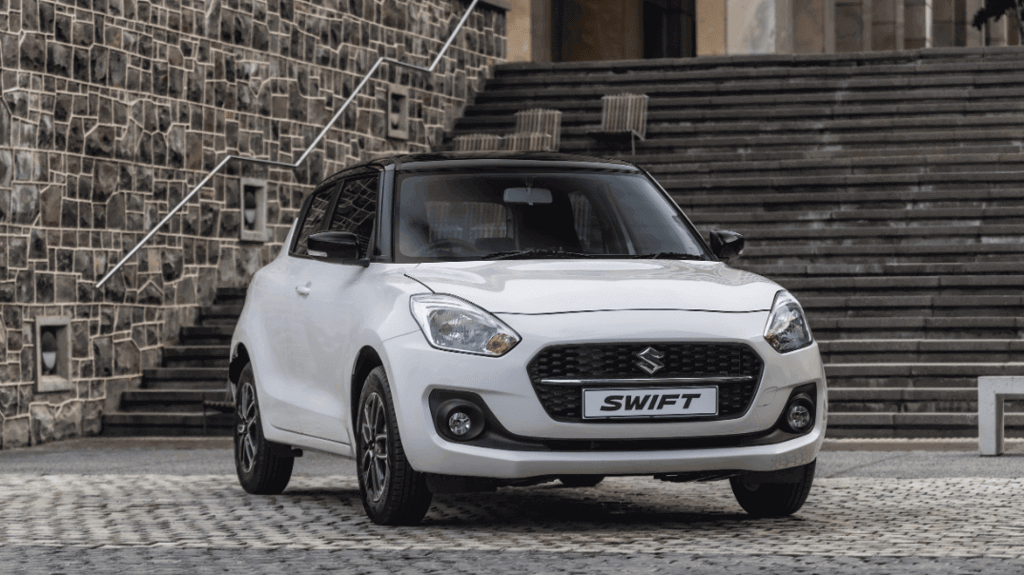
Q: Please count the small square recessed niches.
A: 3